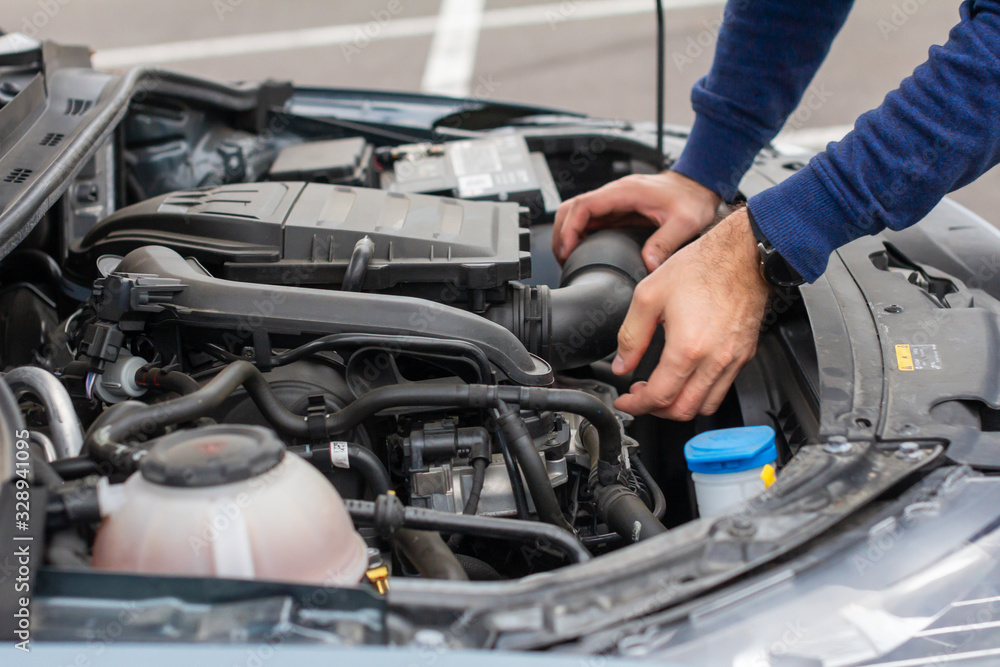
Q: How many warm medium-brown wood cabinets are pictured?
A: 0